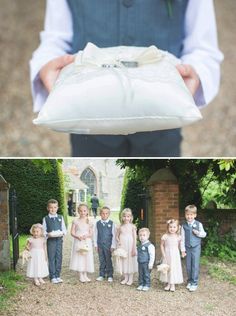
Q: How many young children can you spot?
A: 8